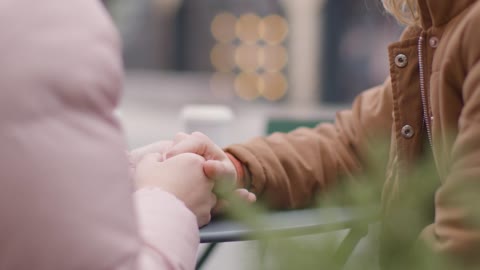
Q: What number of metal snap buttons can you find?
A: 3